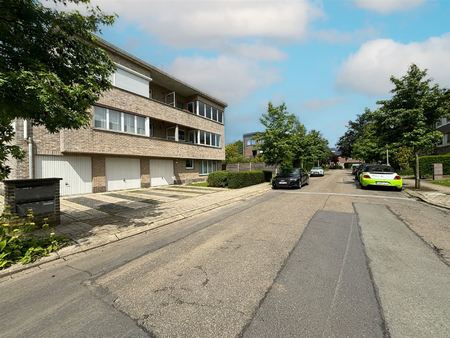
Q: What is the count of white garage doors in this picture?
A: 3